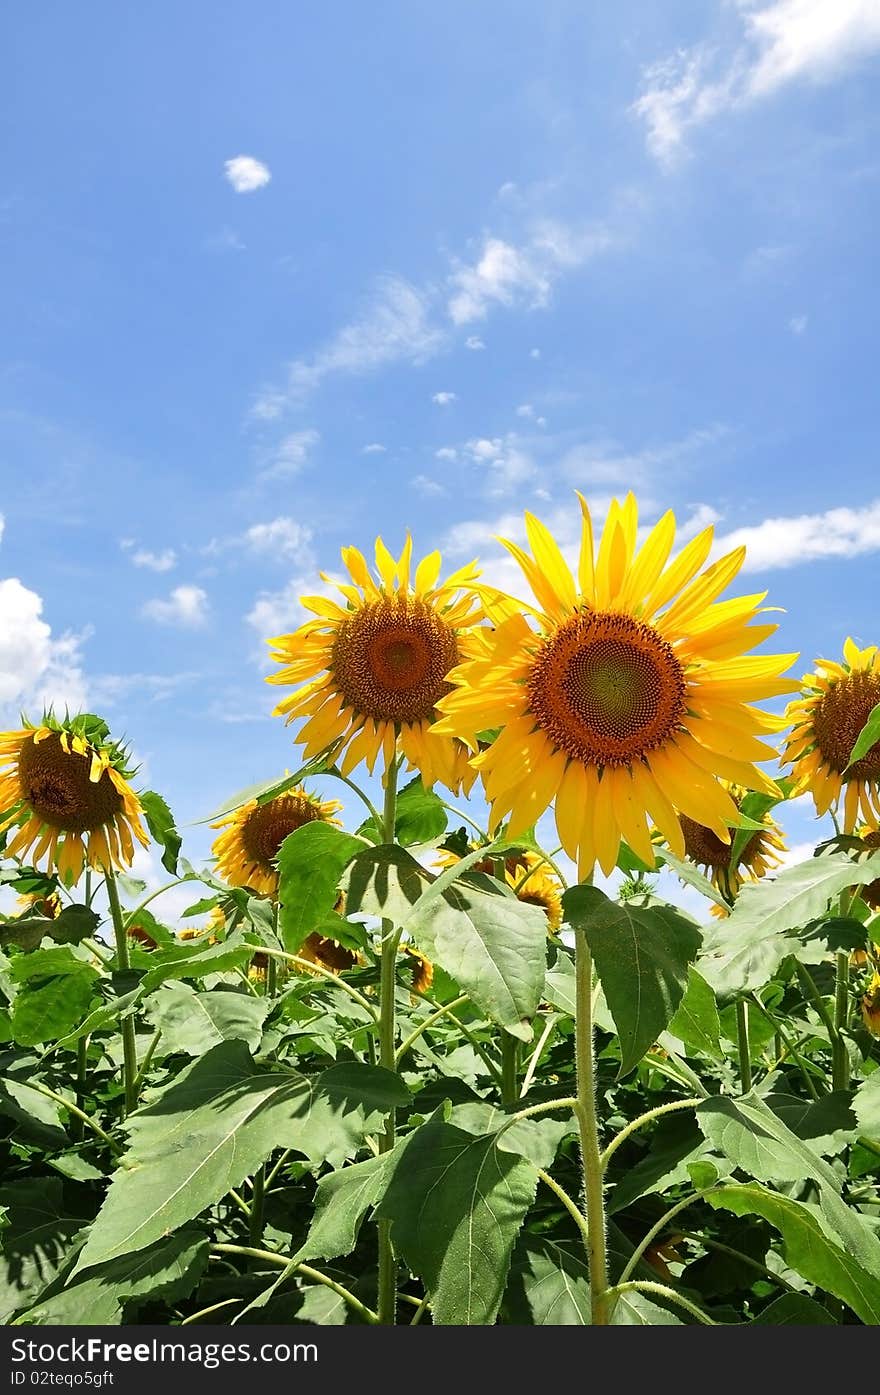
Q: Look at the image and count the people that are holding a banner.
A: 0